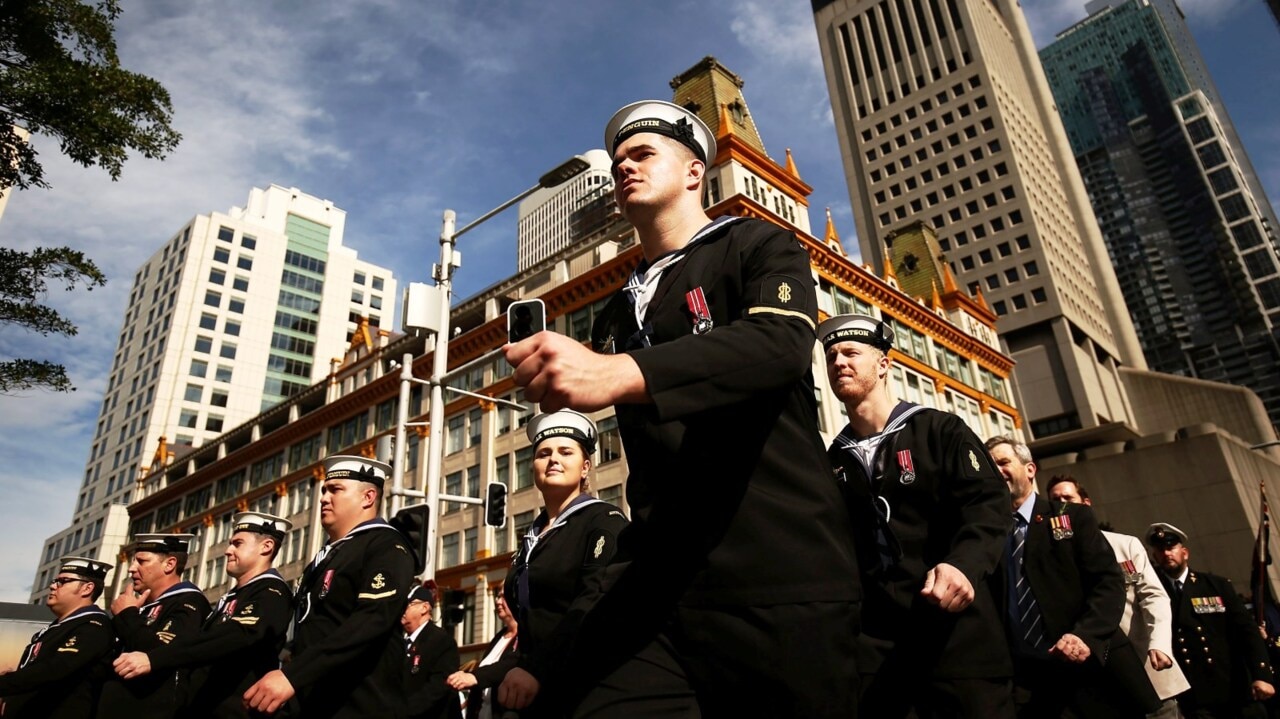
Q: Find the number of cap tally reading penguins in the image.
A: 2